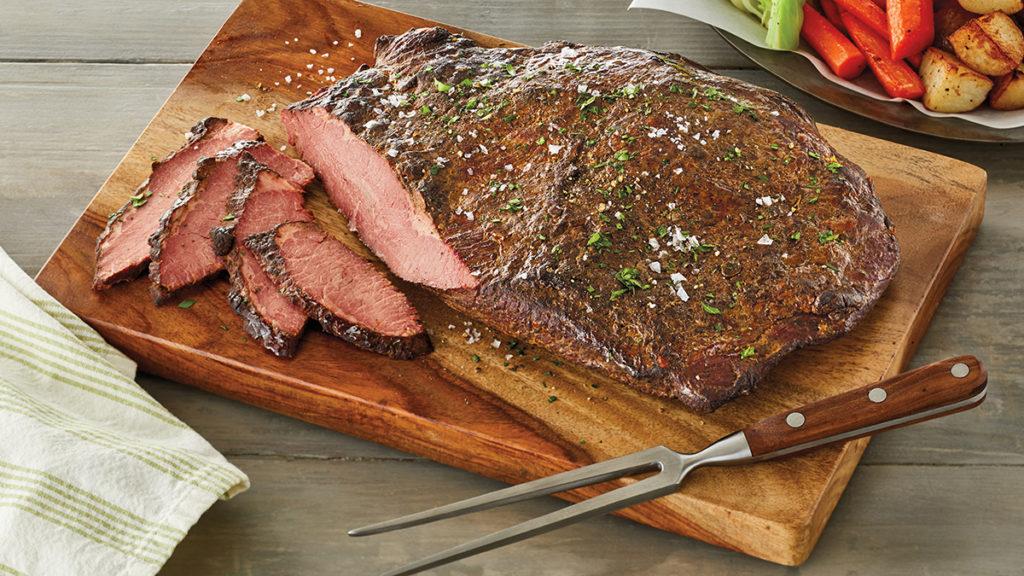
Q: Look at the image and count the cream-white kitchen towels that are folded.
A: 1